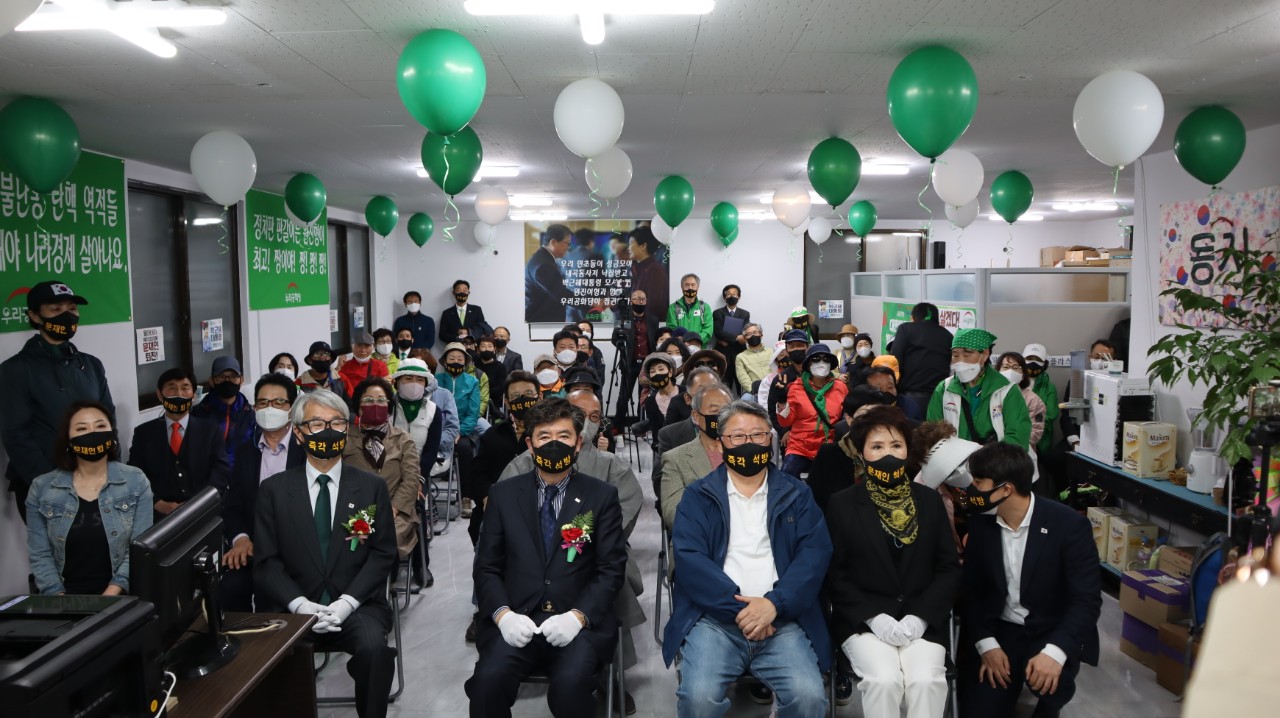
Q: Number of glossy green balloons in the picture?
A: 14